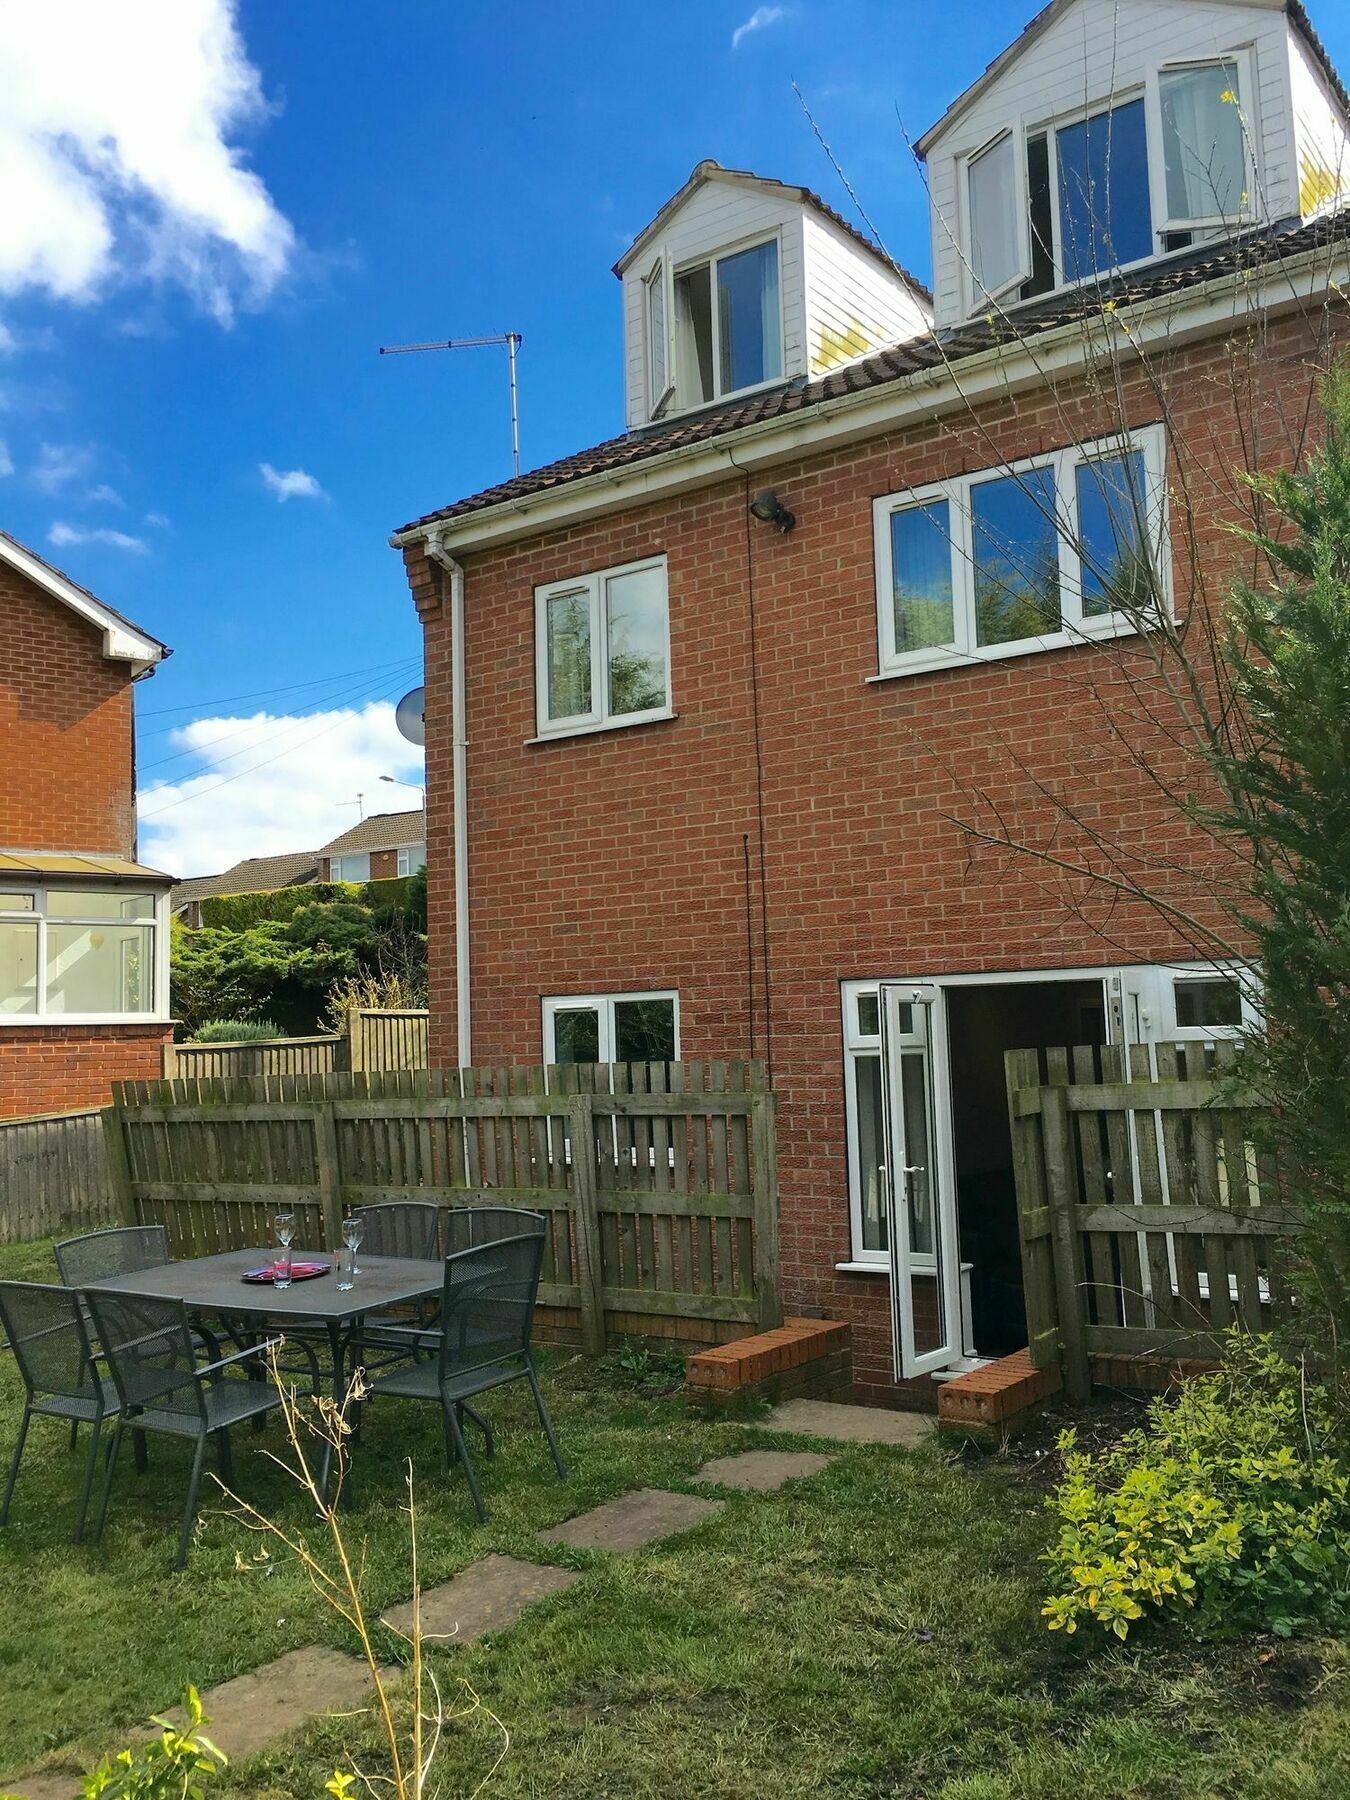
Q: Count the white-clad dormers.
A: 2